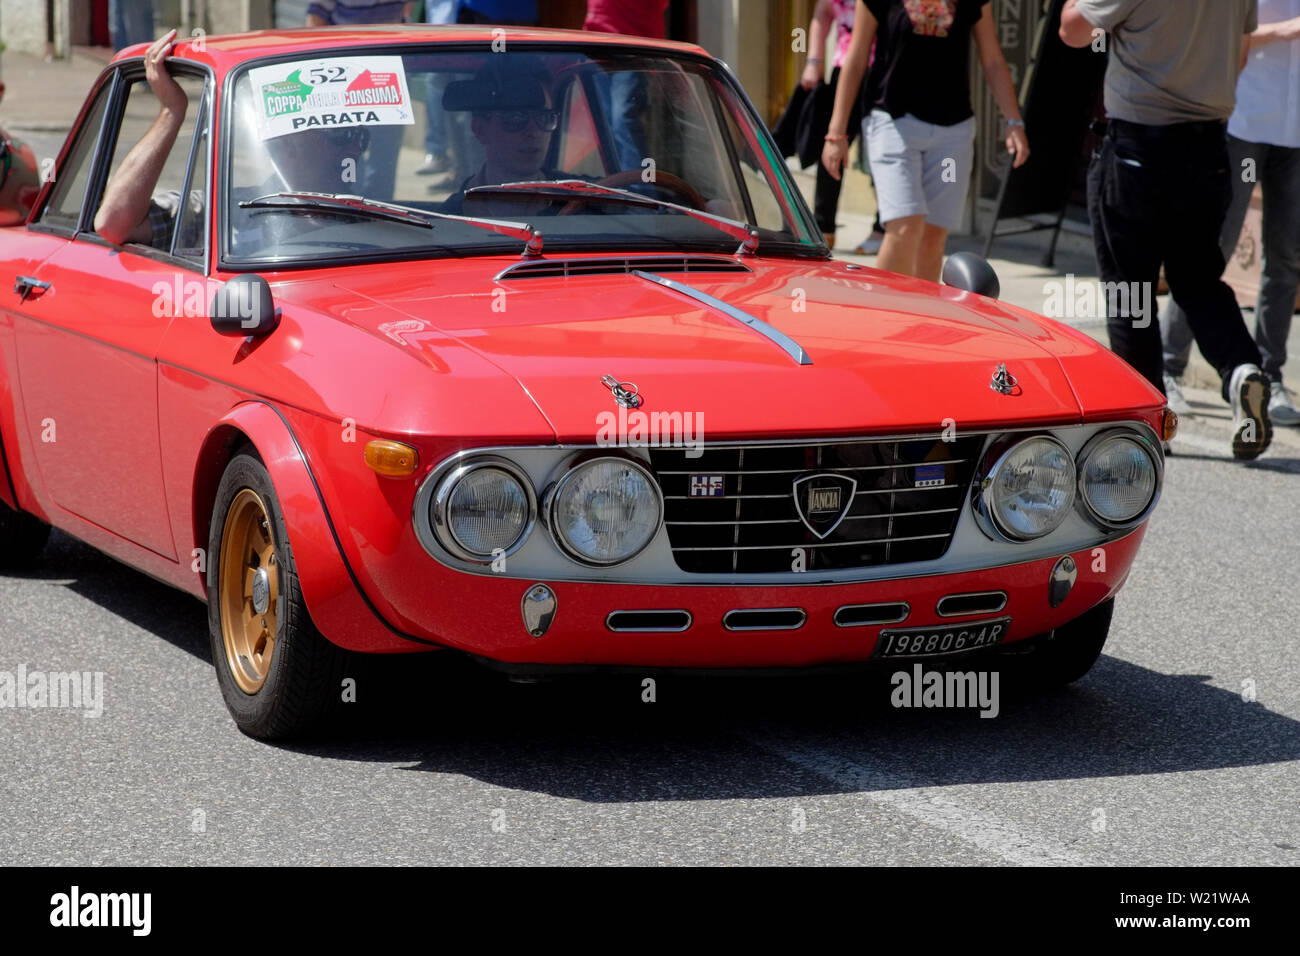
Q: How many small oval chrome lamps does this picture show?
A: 2